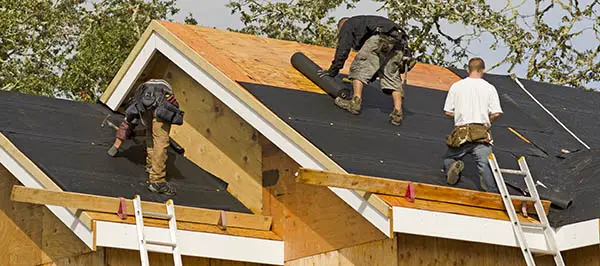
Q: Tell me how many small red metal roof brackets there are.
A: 4